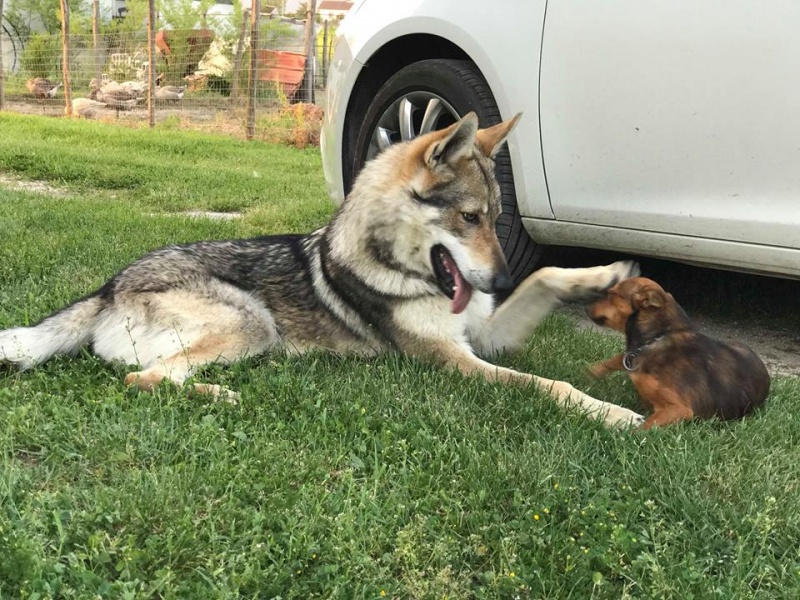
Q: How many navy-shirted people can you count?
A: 0